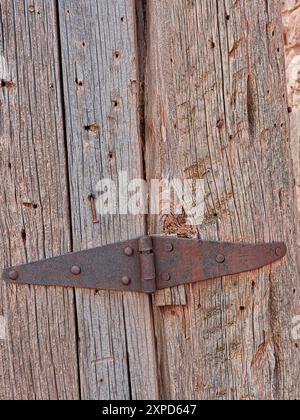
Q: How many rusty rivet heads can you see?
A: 8